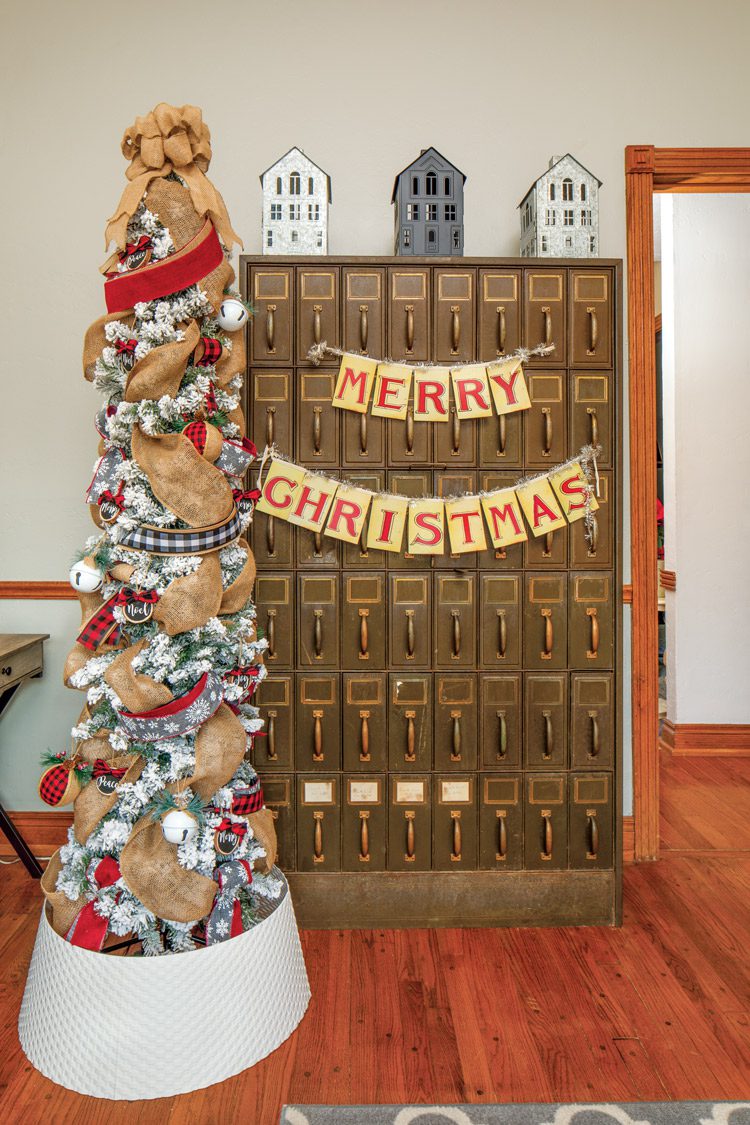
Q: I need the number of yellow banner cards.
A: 14